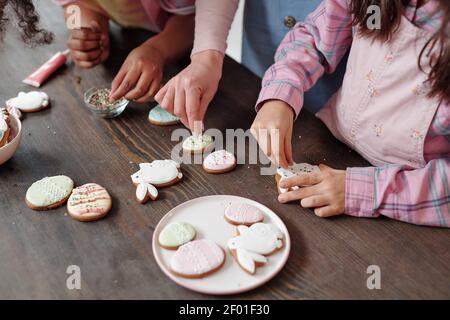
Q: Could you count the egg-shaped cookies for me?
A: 8